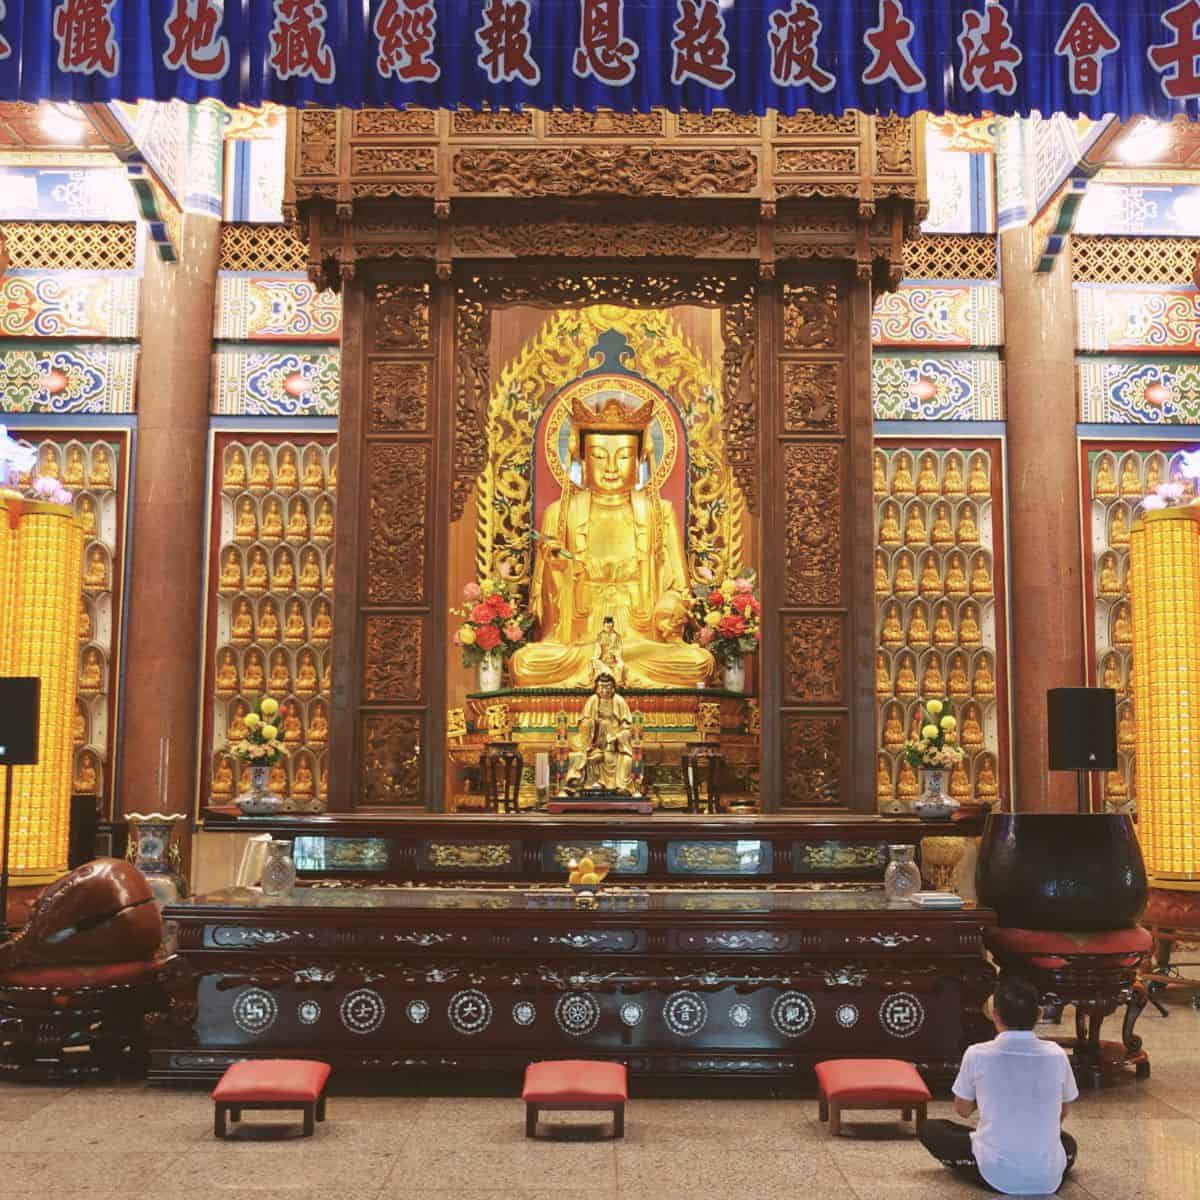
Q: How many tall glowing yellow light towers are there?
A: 2